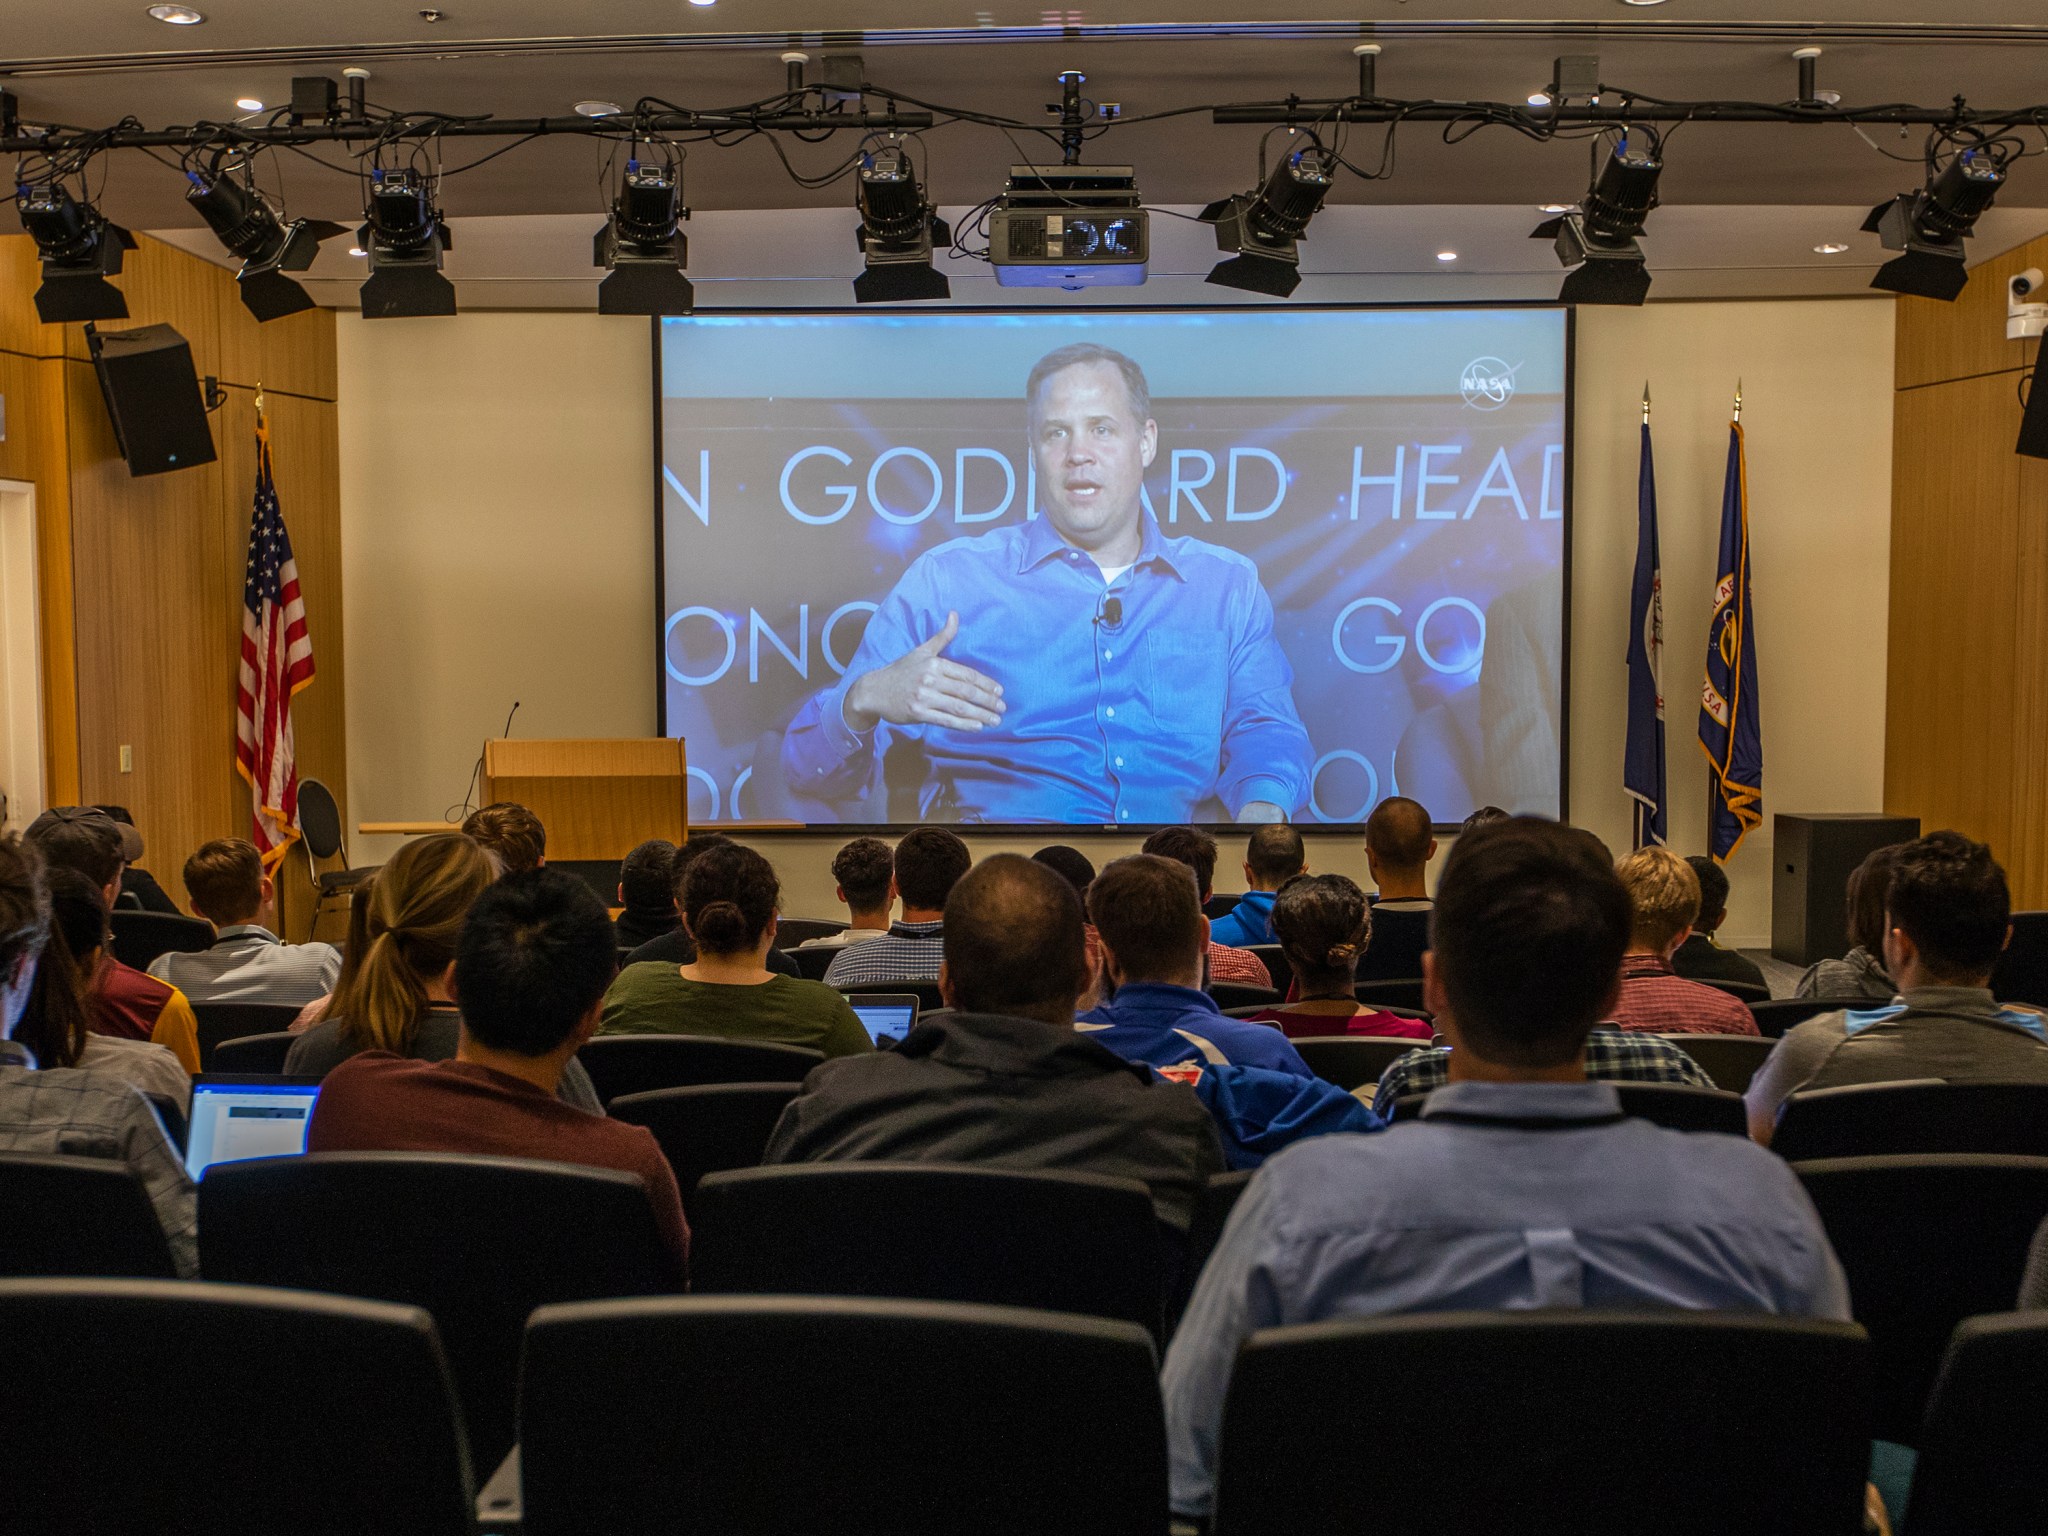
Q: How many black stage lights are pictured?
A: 8